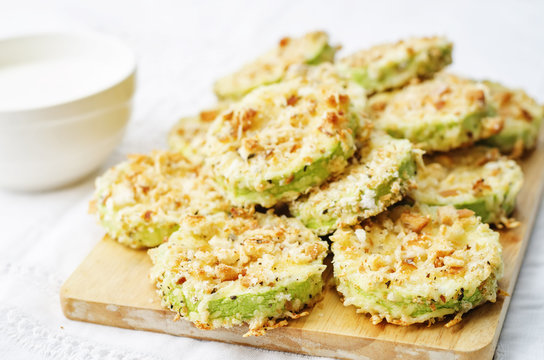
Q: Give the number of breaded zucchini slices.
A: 12